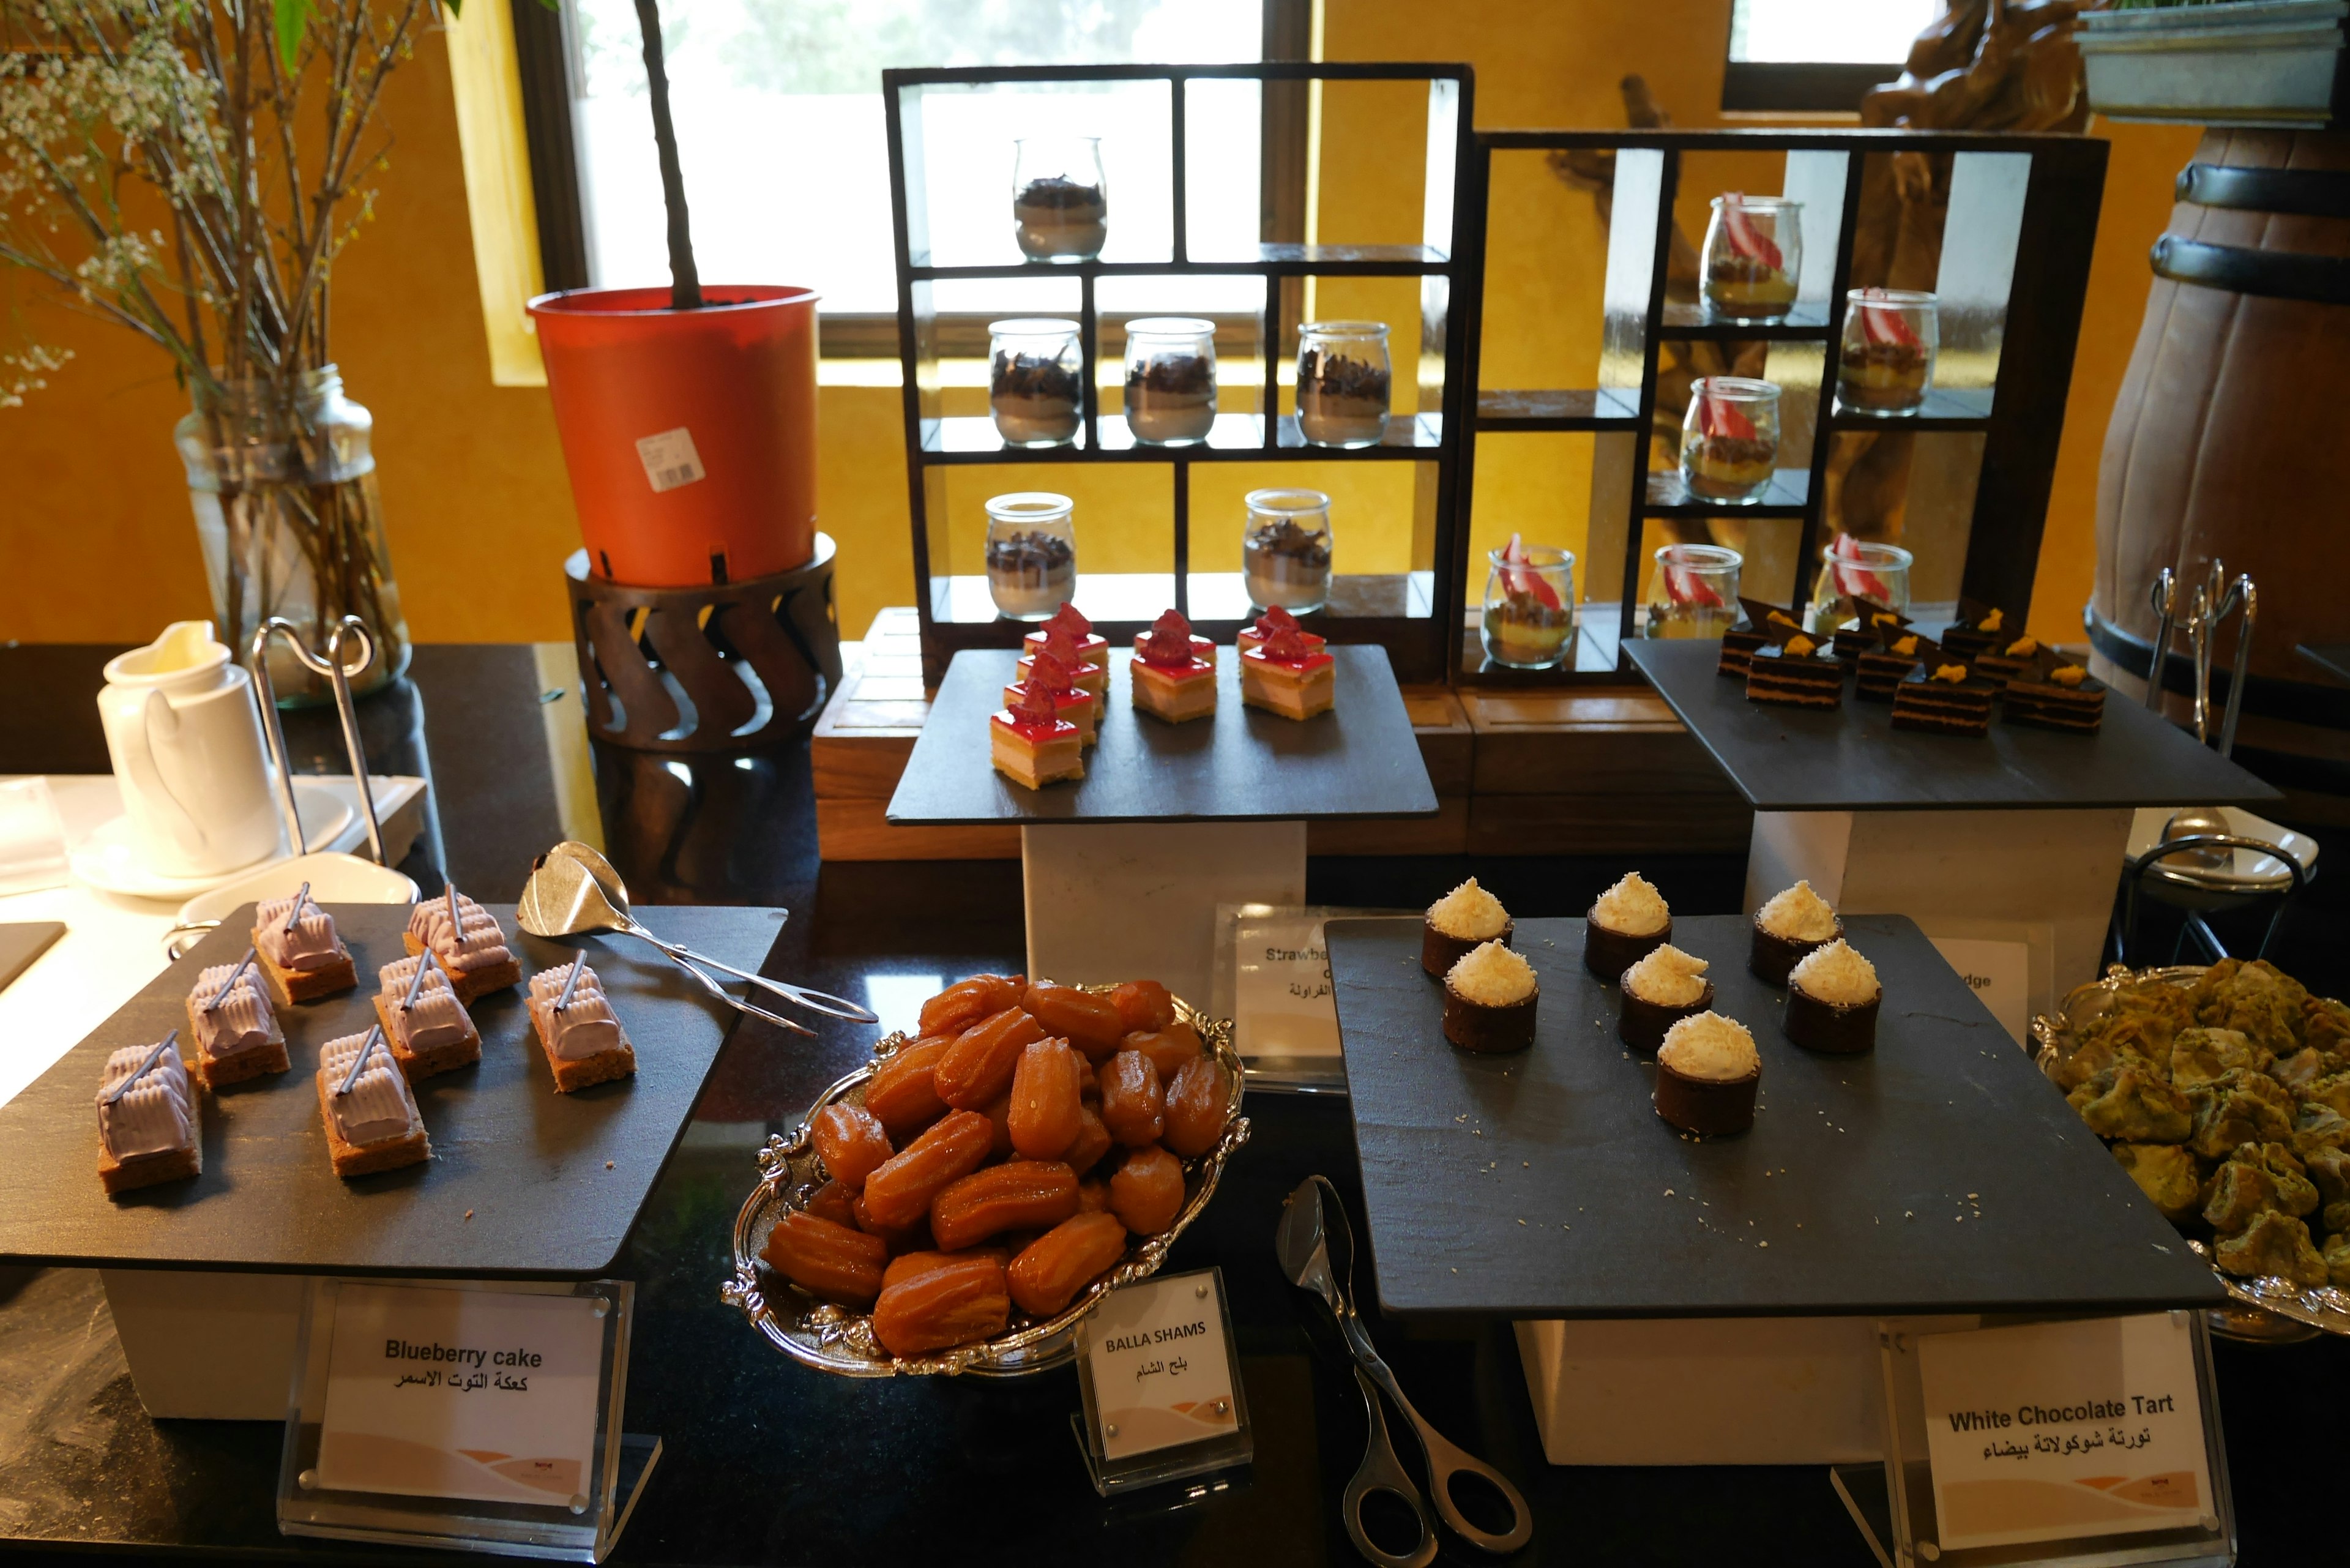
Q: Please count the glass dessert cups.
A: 12